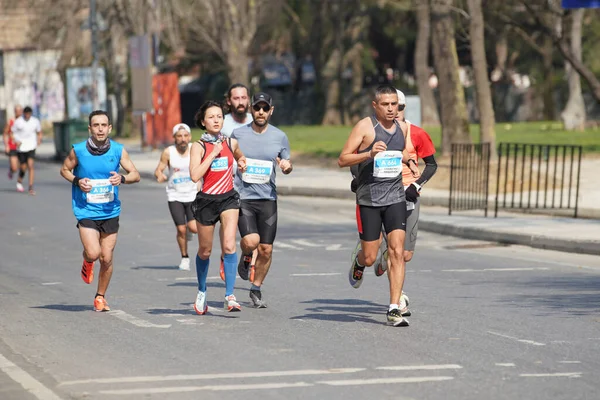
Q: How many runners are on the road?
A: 9